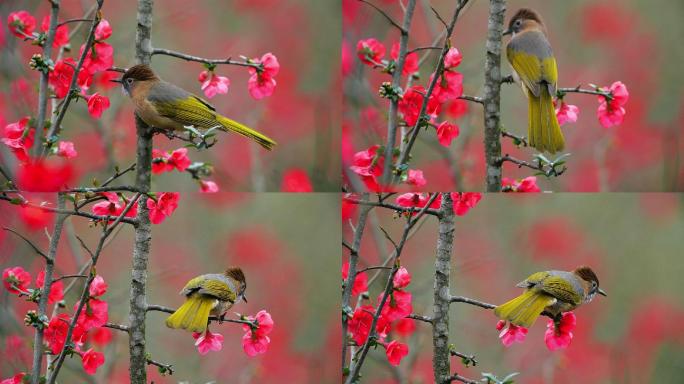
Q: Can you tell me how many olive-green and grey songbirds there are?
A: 4